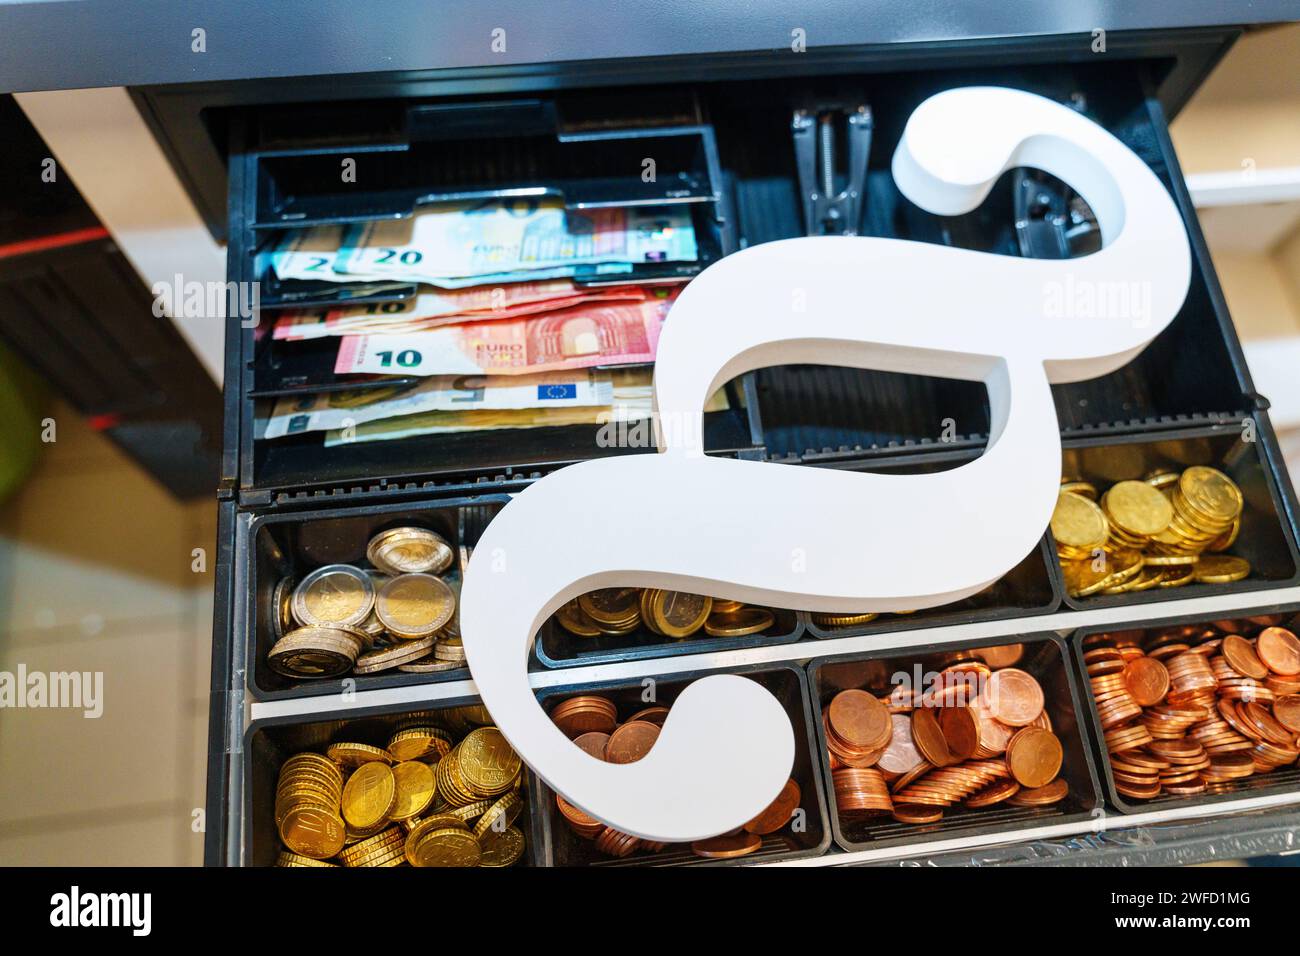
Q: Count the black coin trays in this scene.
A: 8